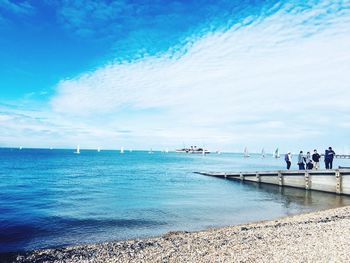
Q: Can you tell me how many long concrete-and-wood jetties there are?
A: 1